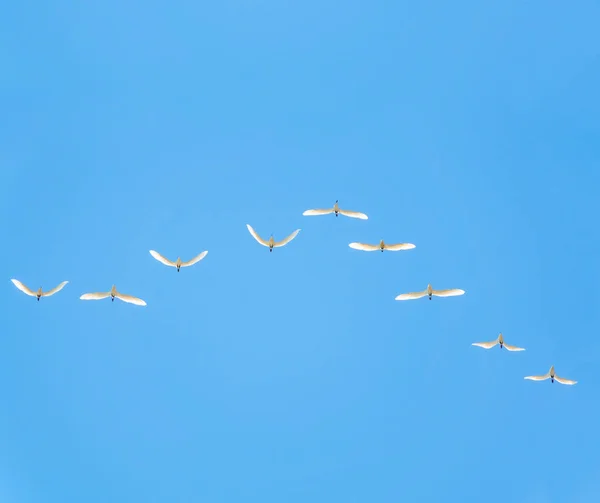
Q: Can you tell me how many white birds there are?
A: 9